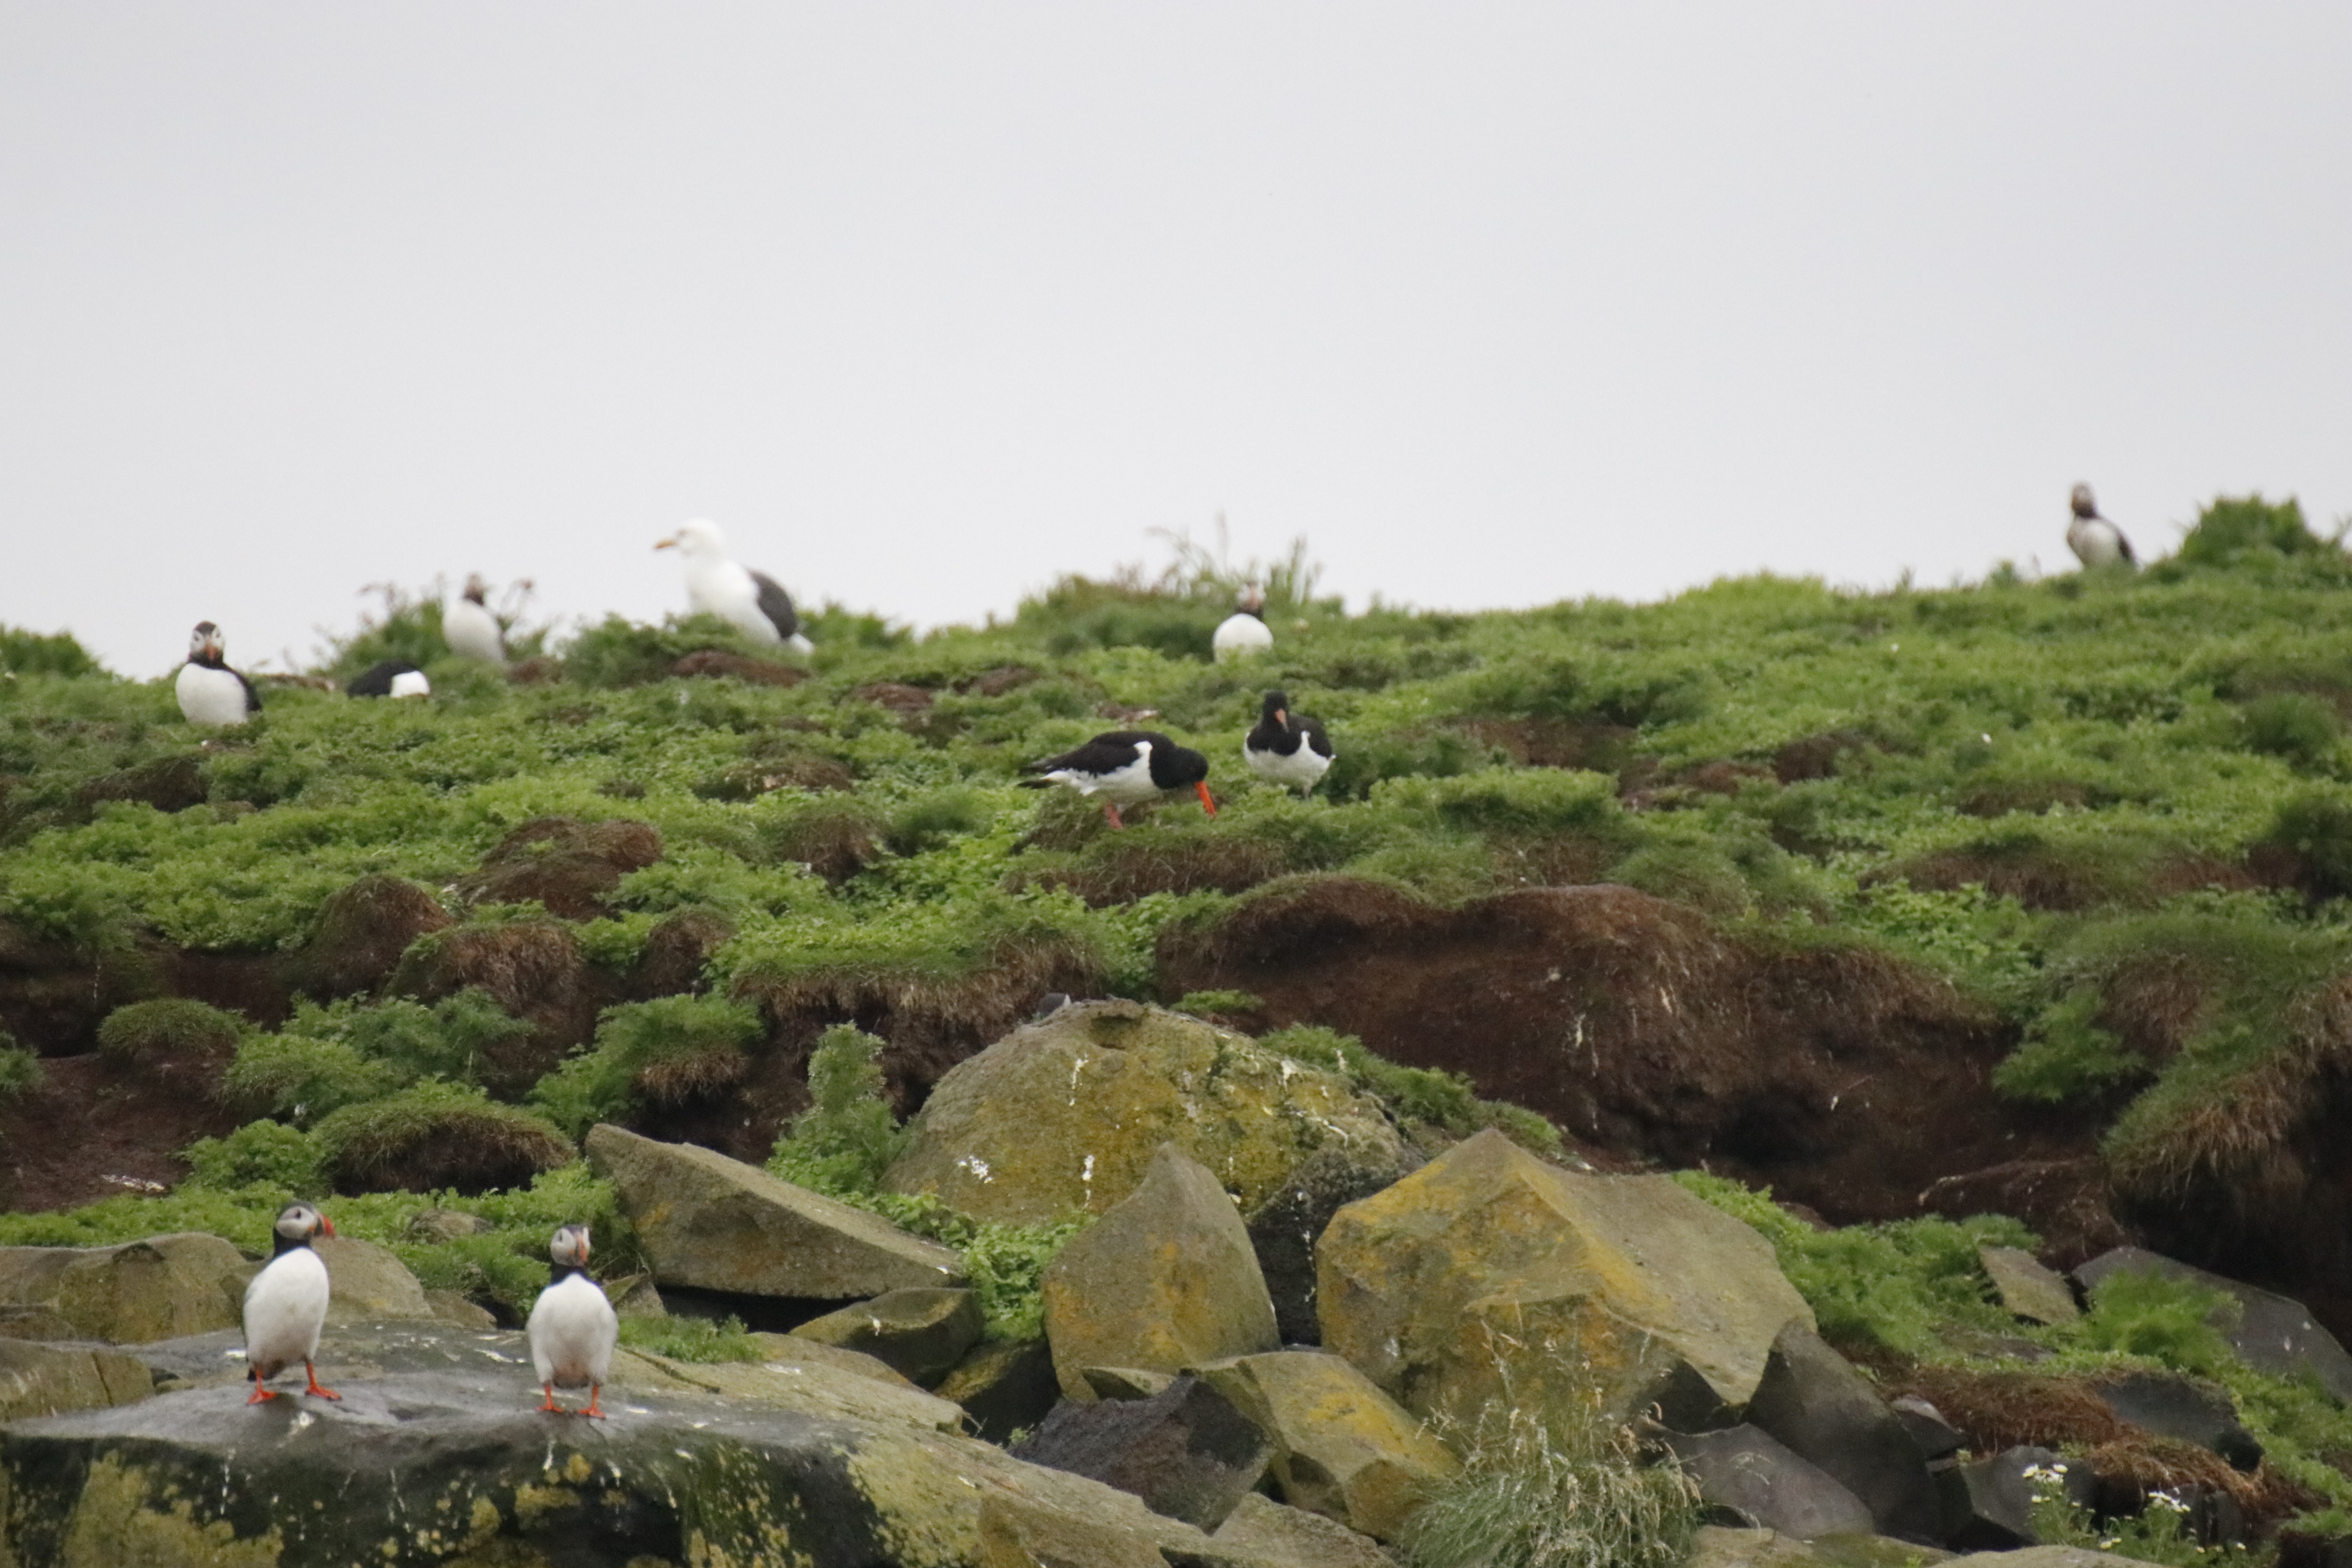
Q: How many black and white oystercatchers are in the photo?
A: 2